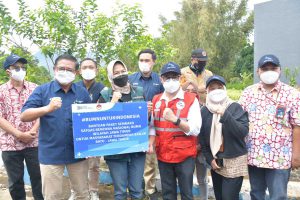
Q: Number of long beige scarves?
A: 1